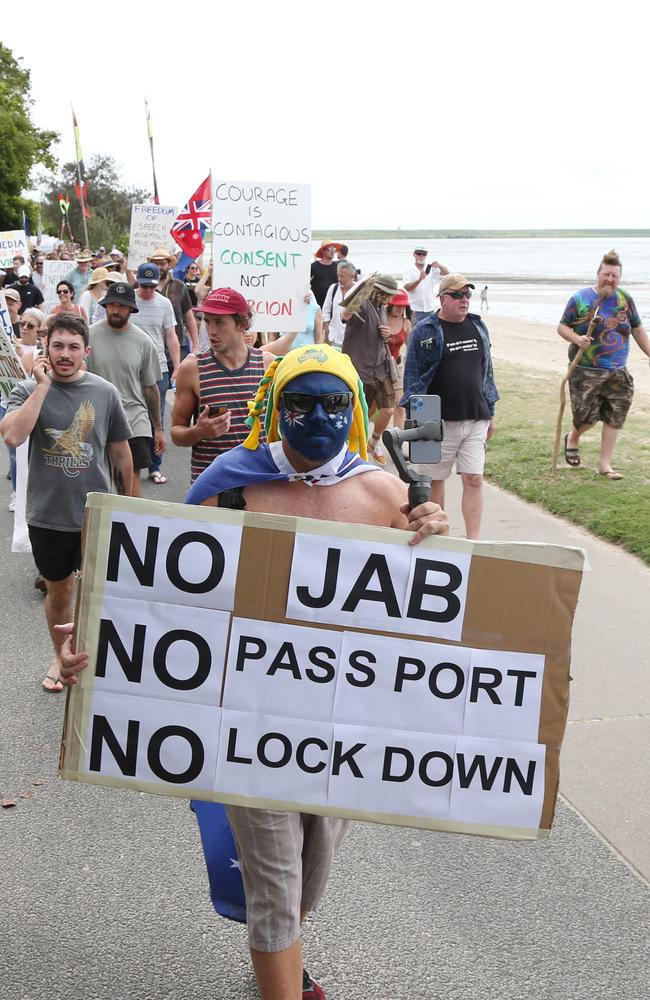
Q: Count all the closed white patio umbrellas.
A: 0